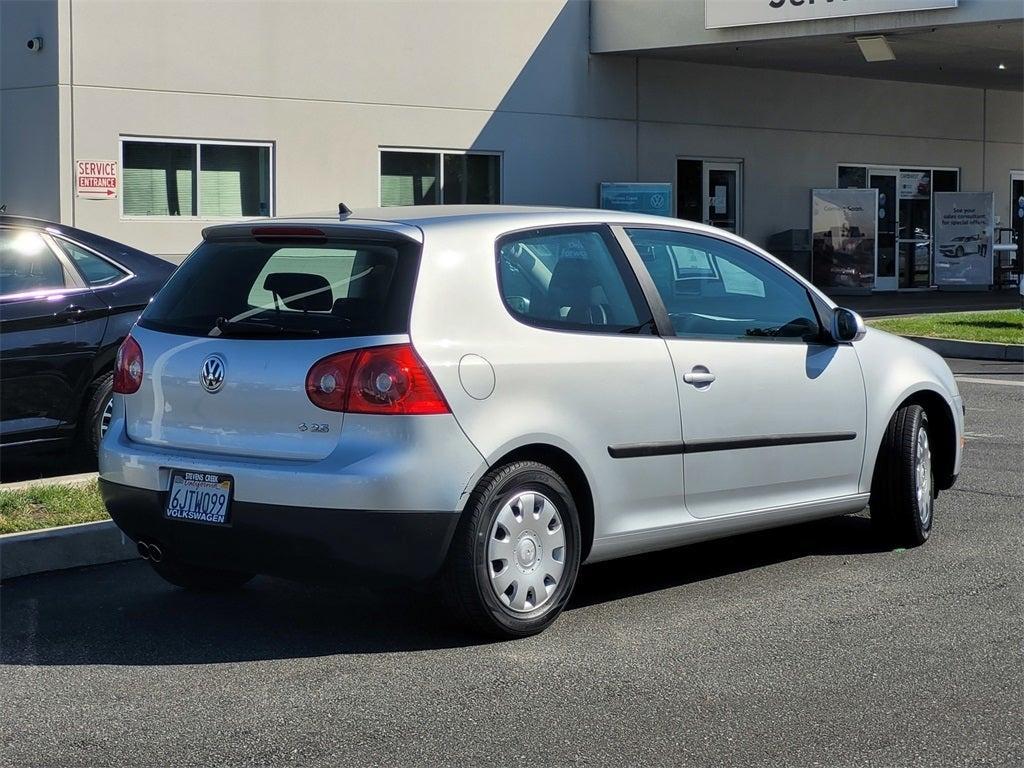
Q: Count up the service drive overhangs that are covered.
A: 1